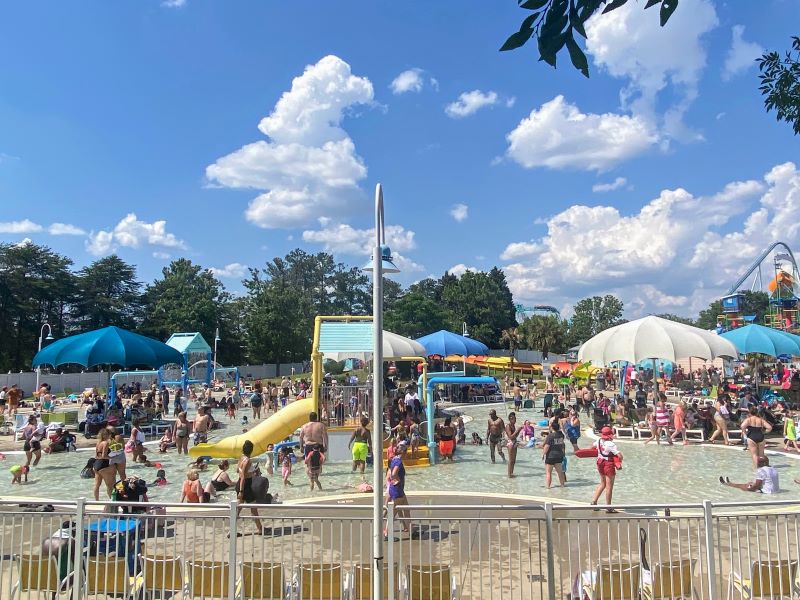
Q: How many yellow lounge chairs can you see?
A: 11